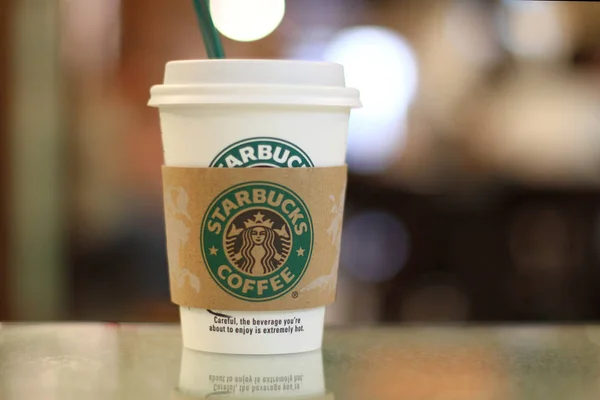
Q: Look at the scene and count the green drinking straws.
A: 1